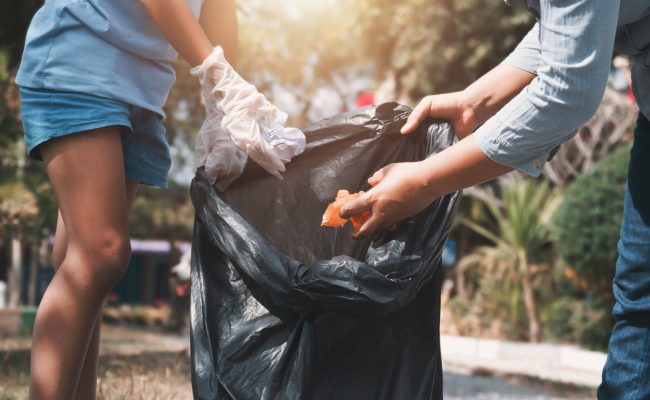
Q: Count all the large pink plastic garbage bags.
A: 0